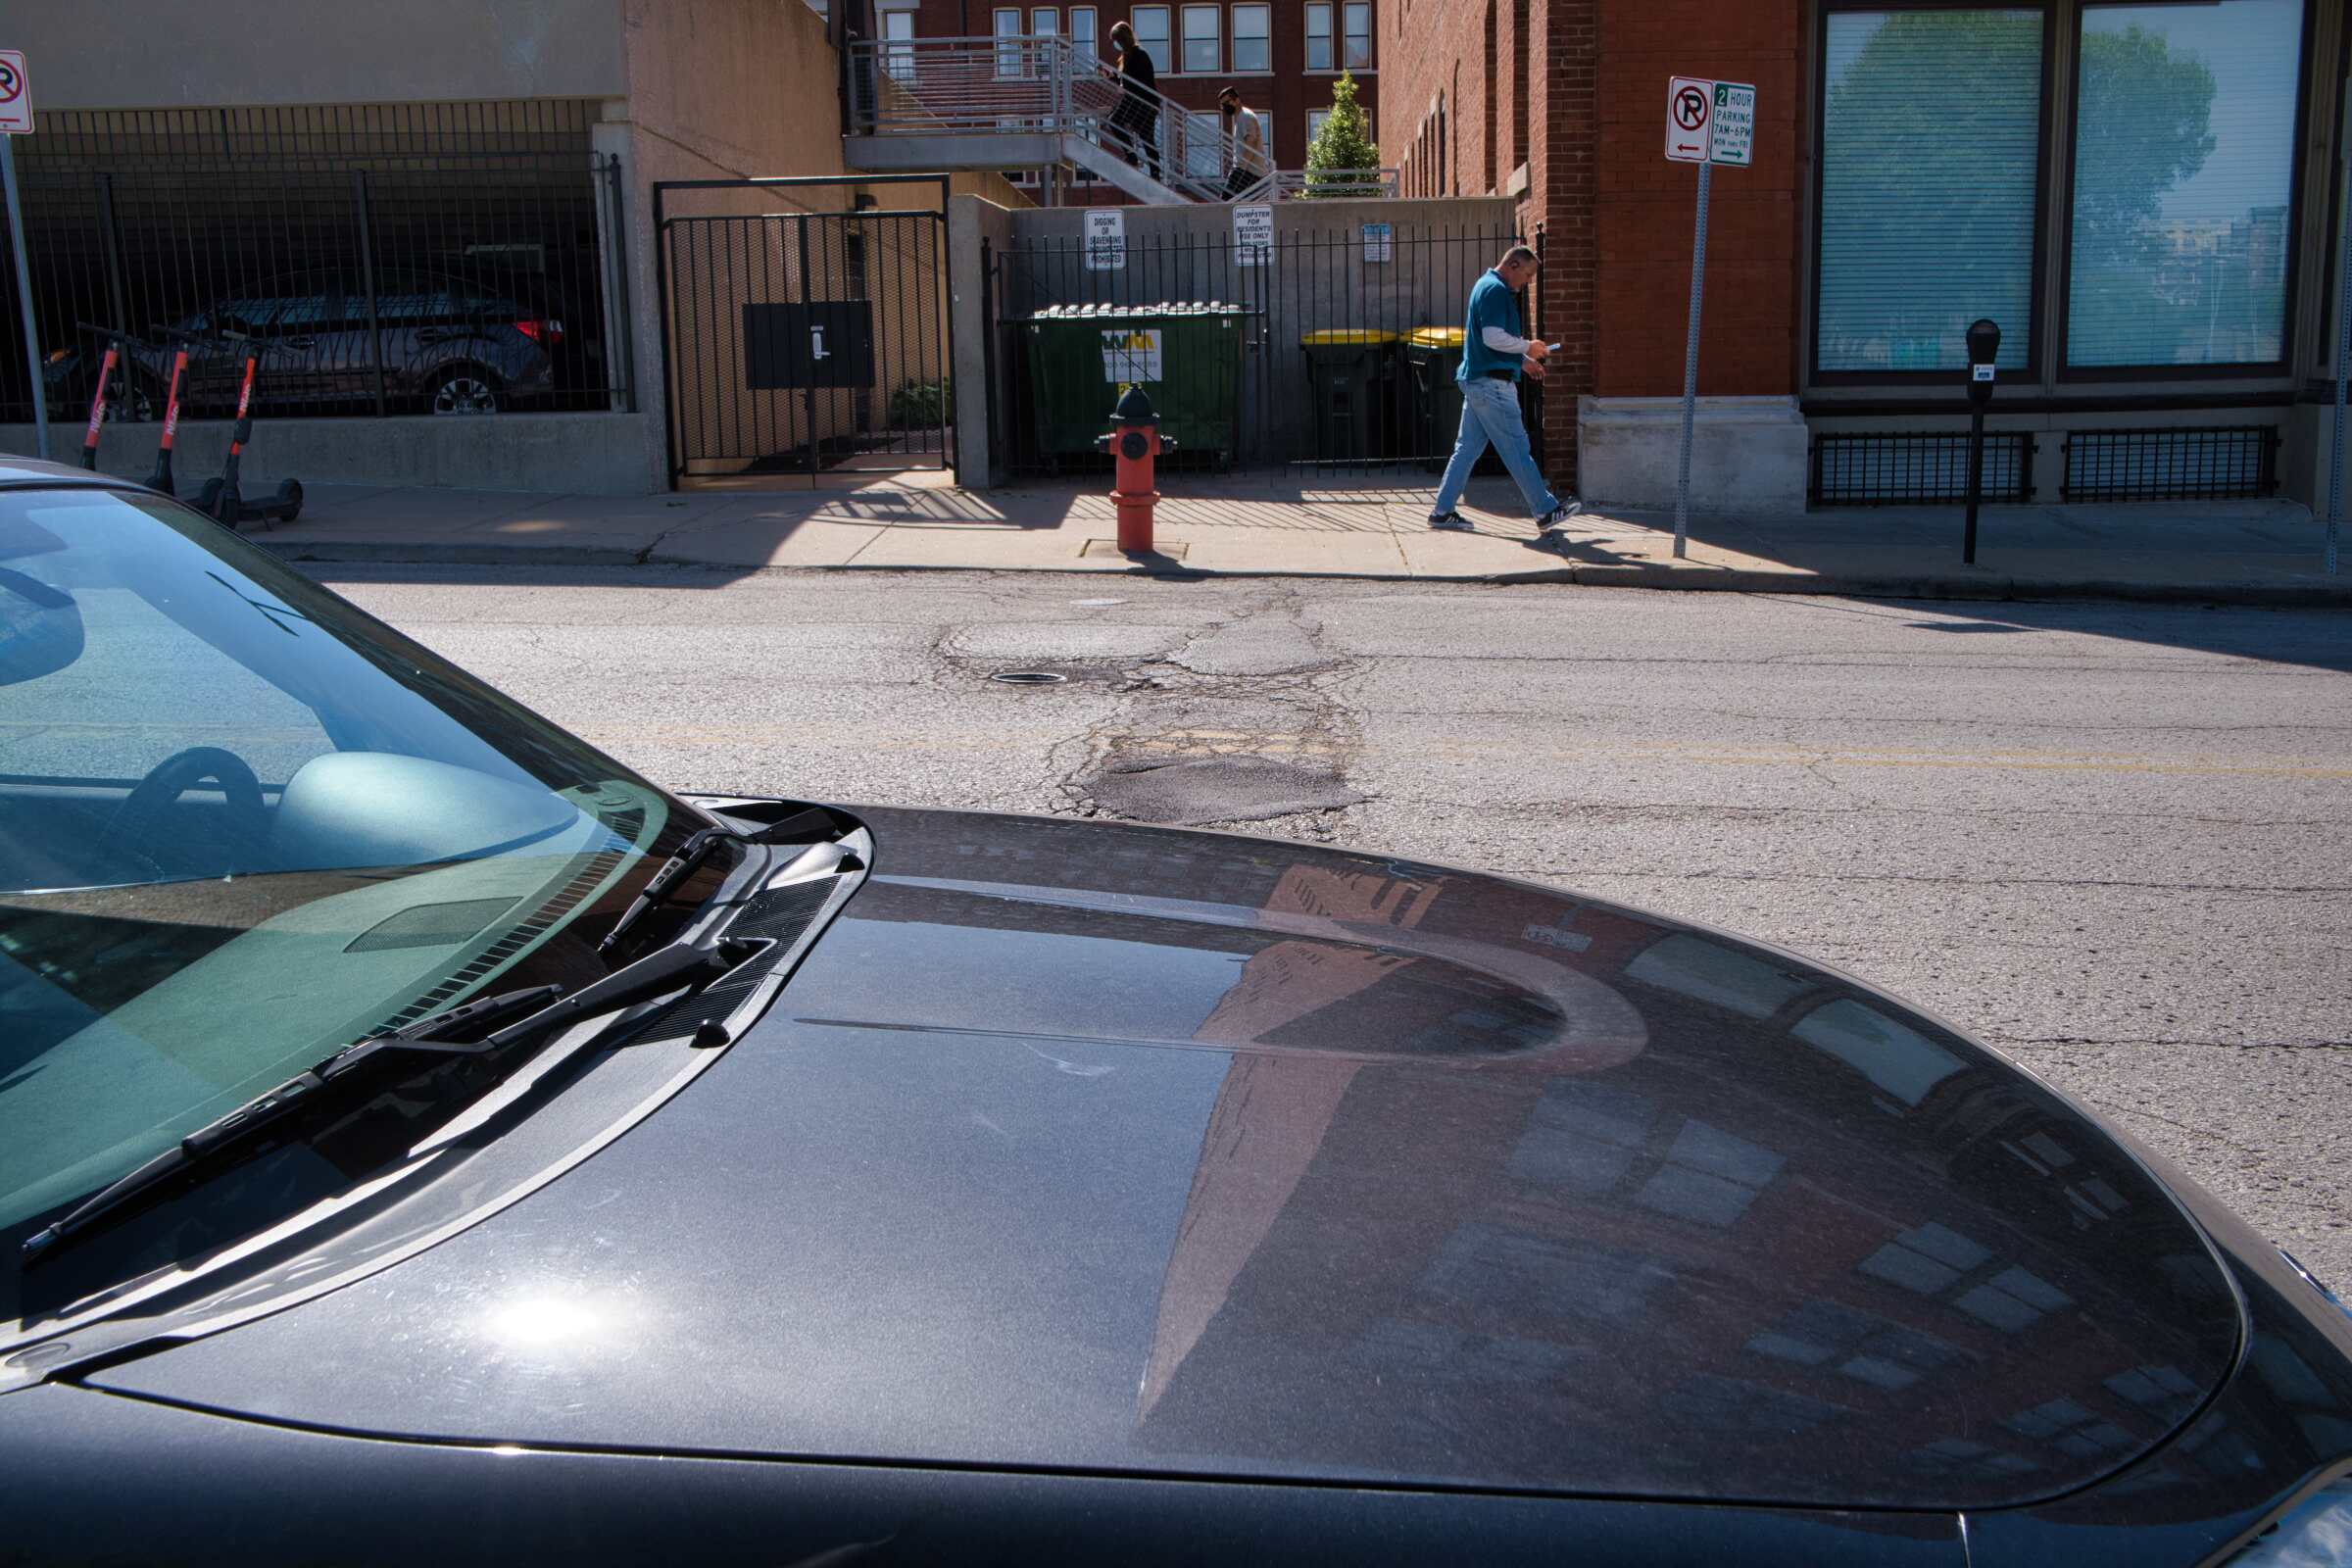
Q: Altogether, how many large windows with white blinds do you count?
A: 2